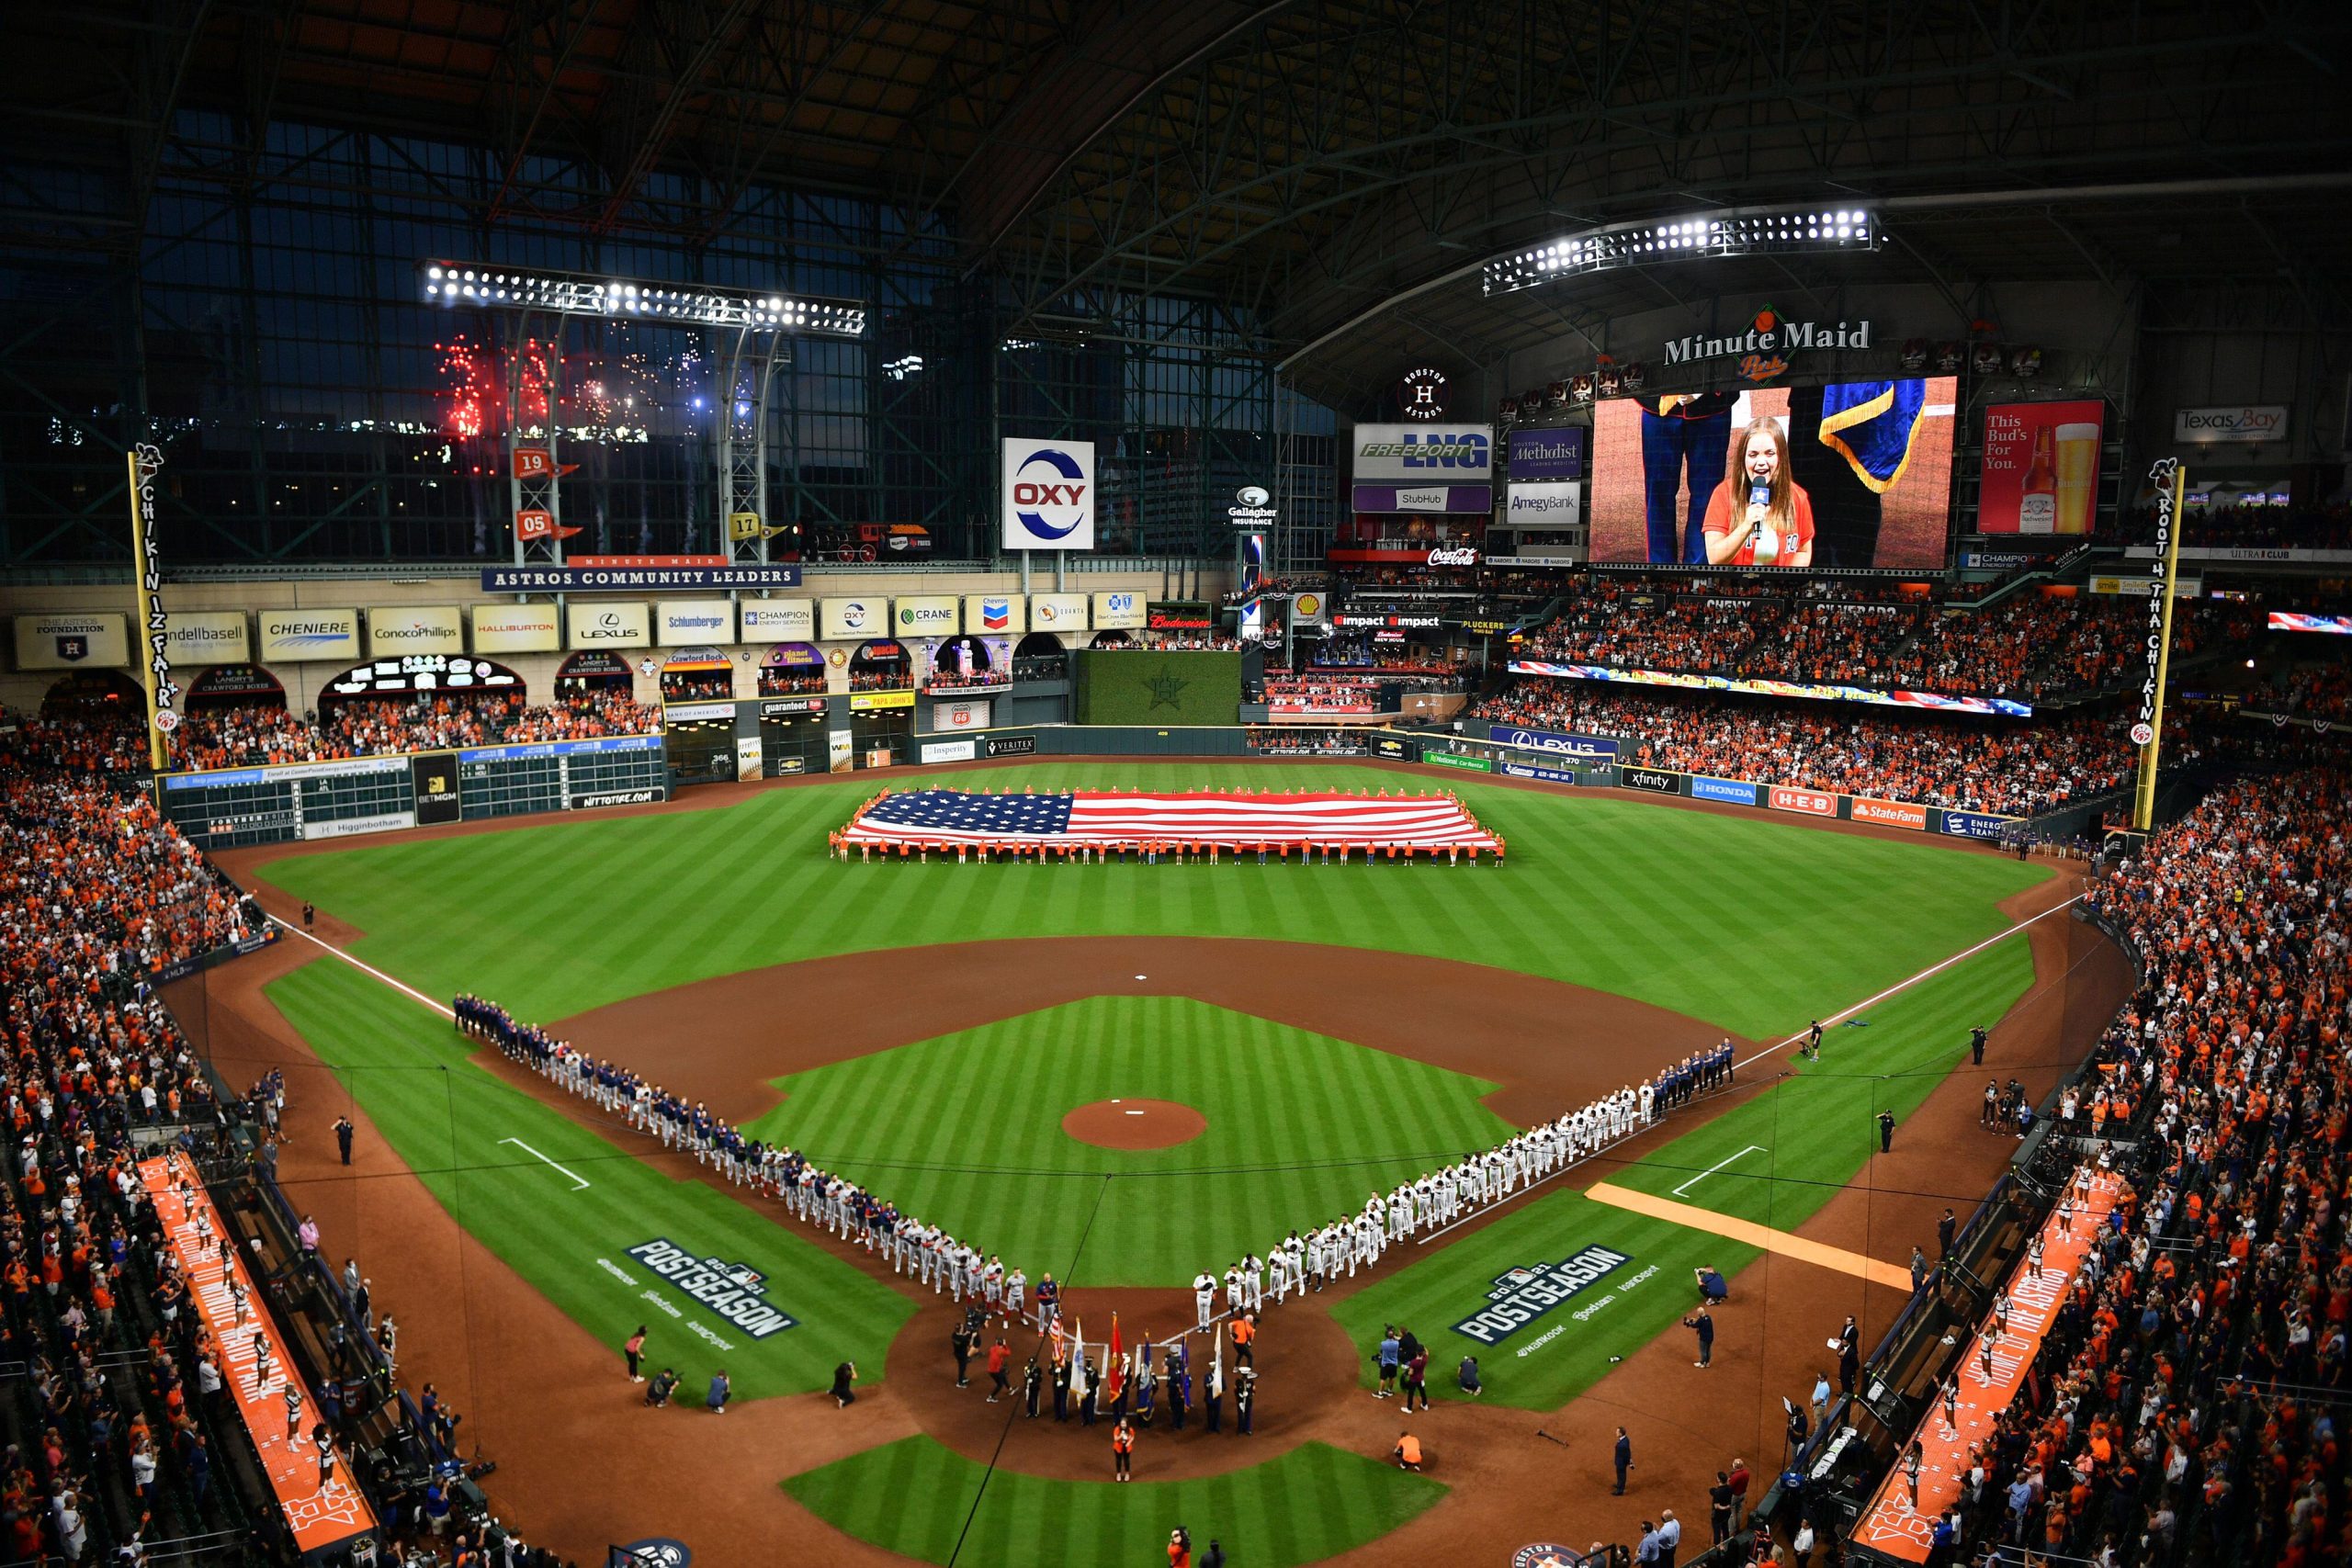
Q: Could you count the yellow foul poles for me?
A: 2